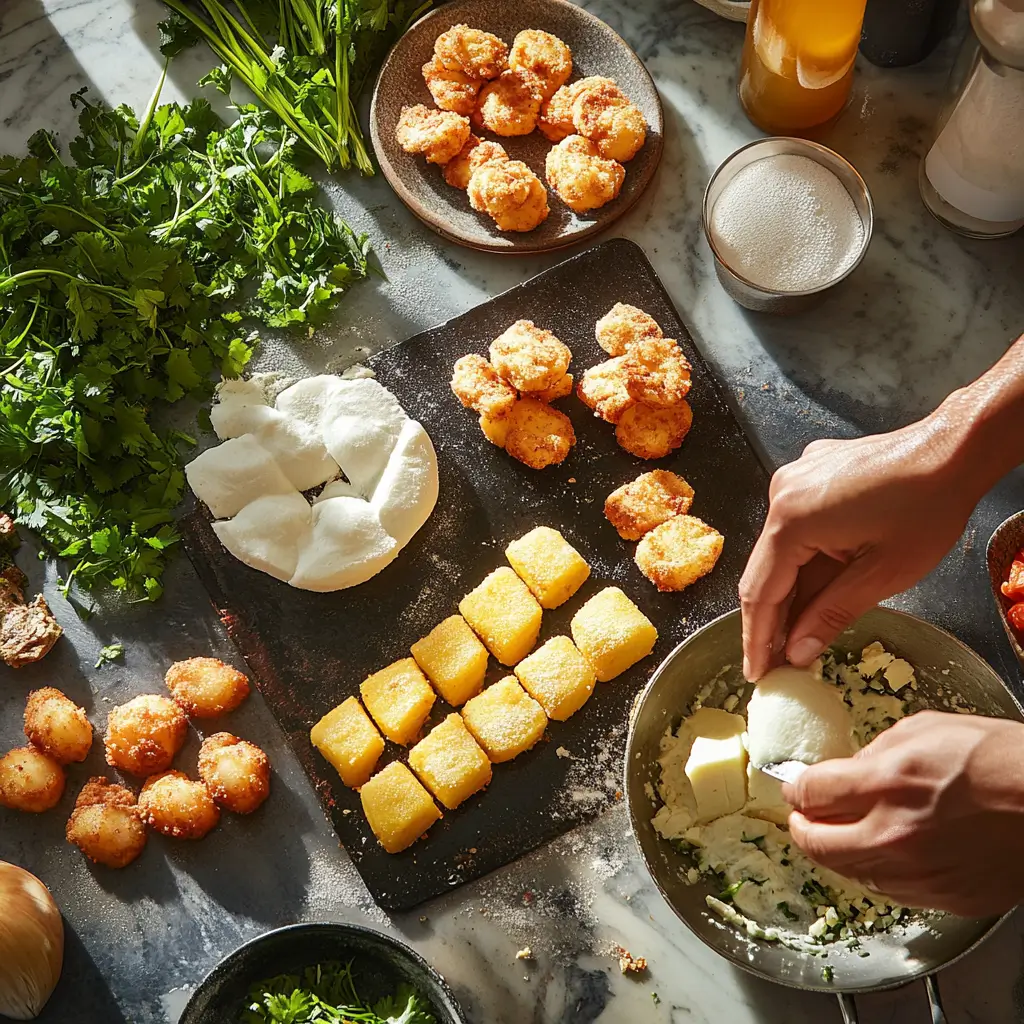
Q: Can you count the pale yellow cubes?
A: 10